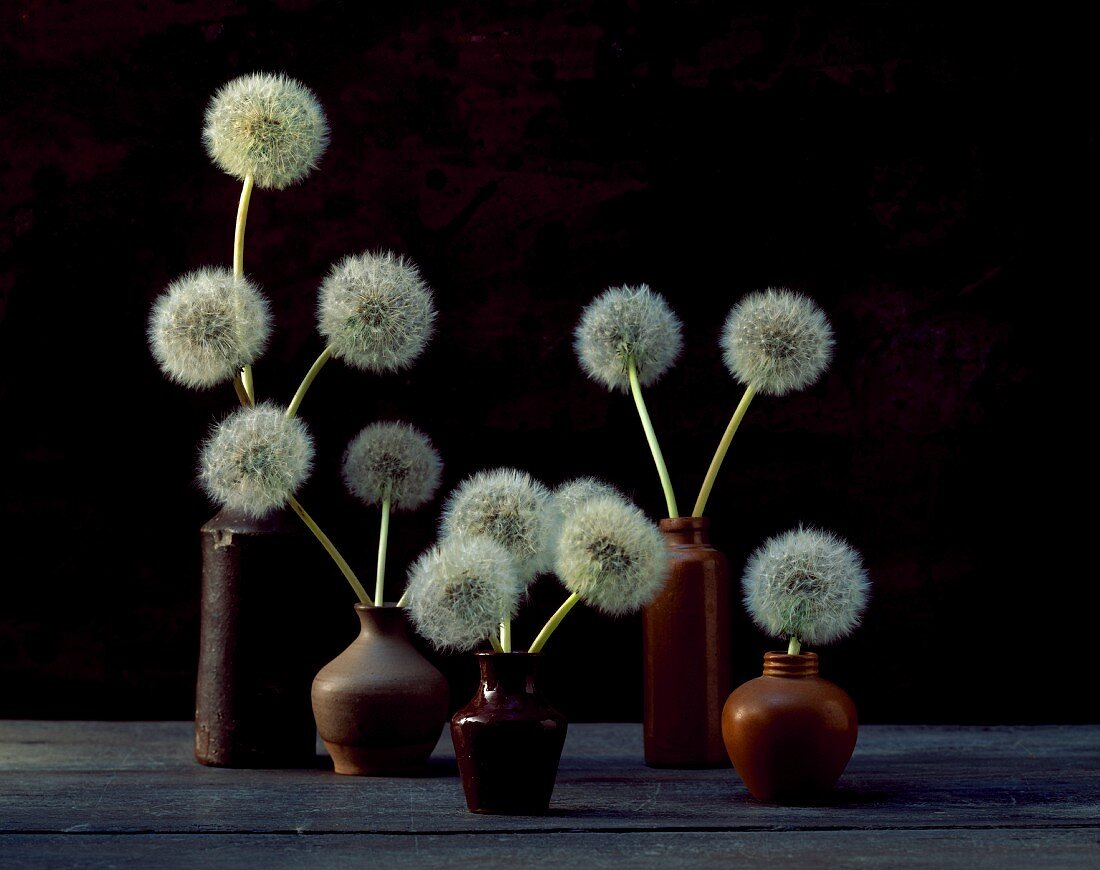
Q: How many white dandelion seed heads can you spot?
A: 12